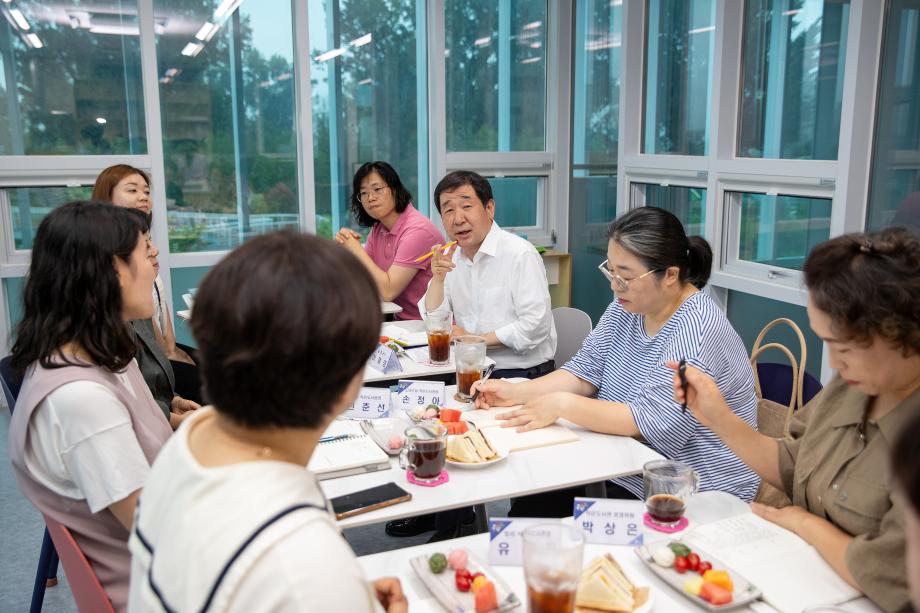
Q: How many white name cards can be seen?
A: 5